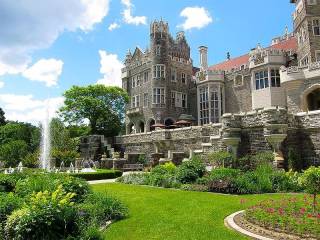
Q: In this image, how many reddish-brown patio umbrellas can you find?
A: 2